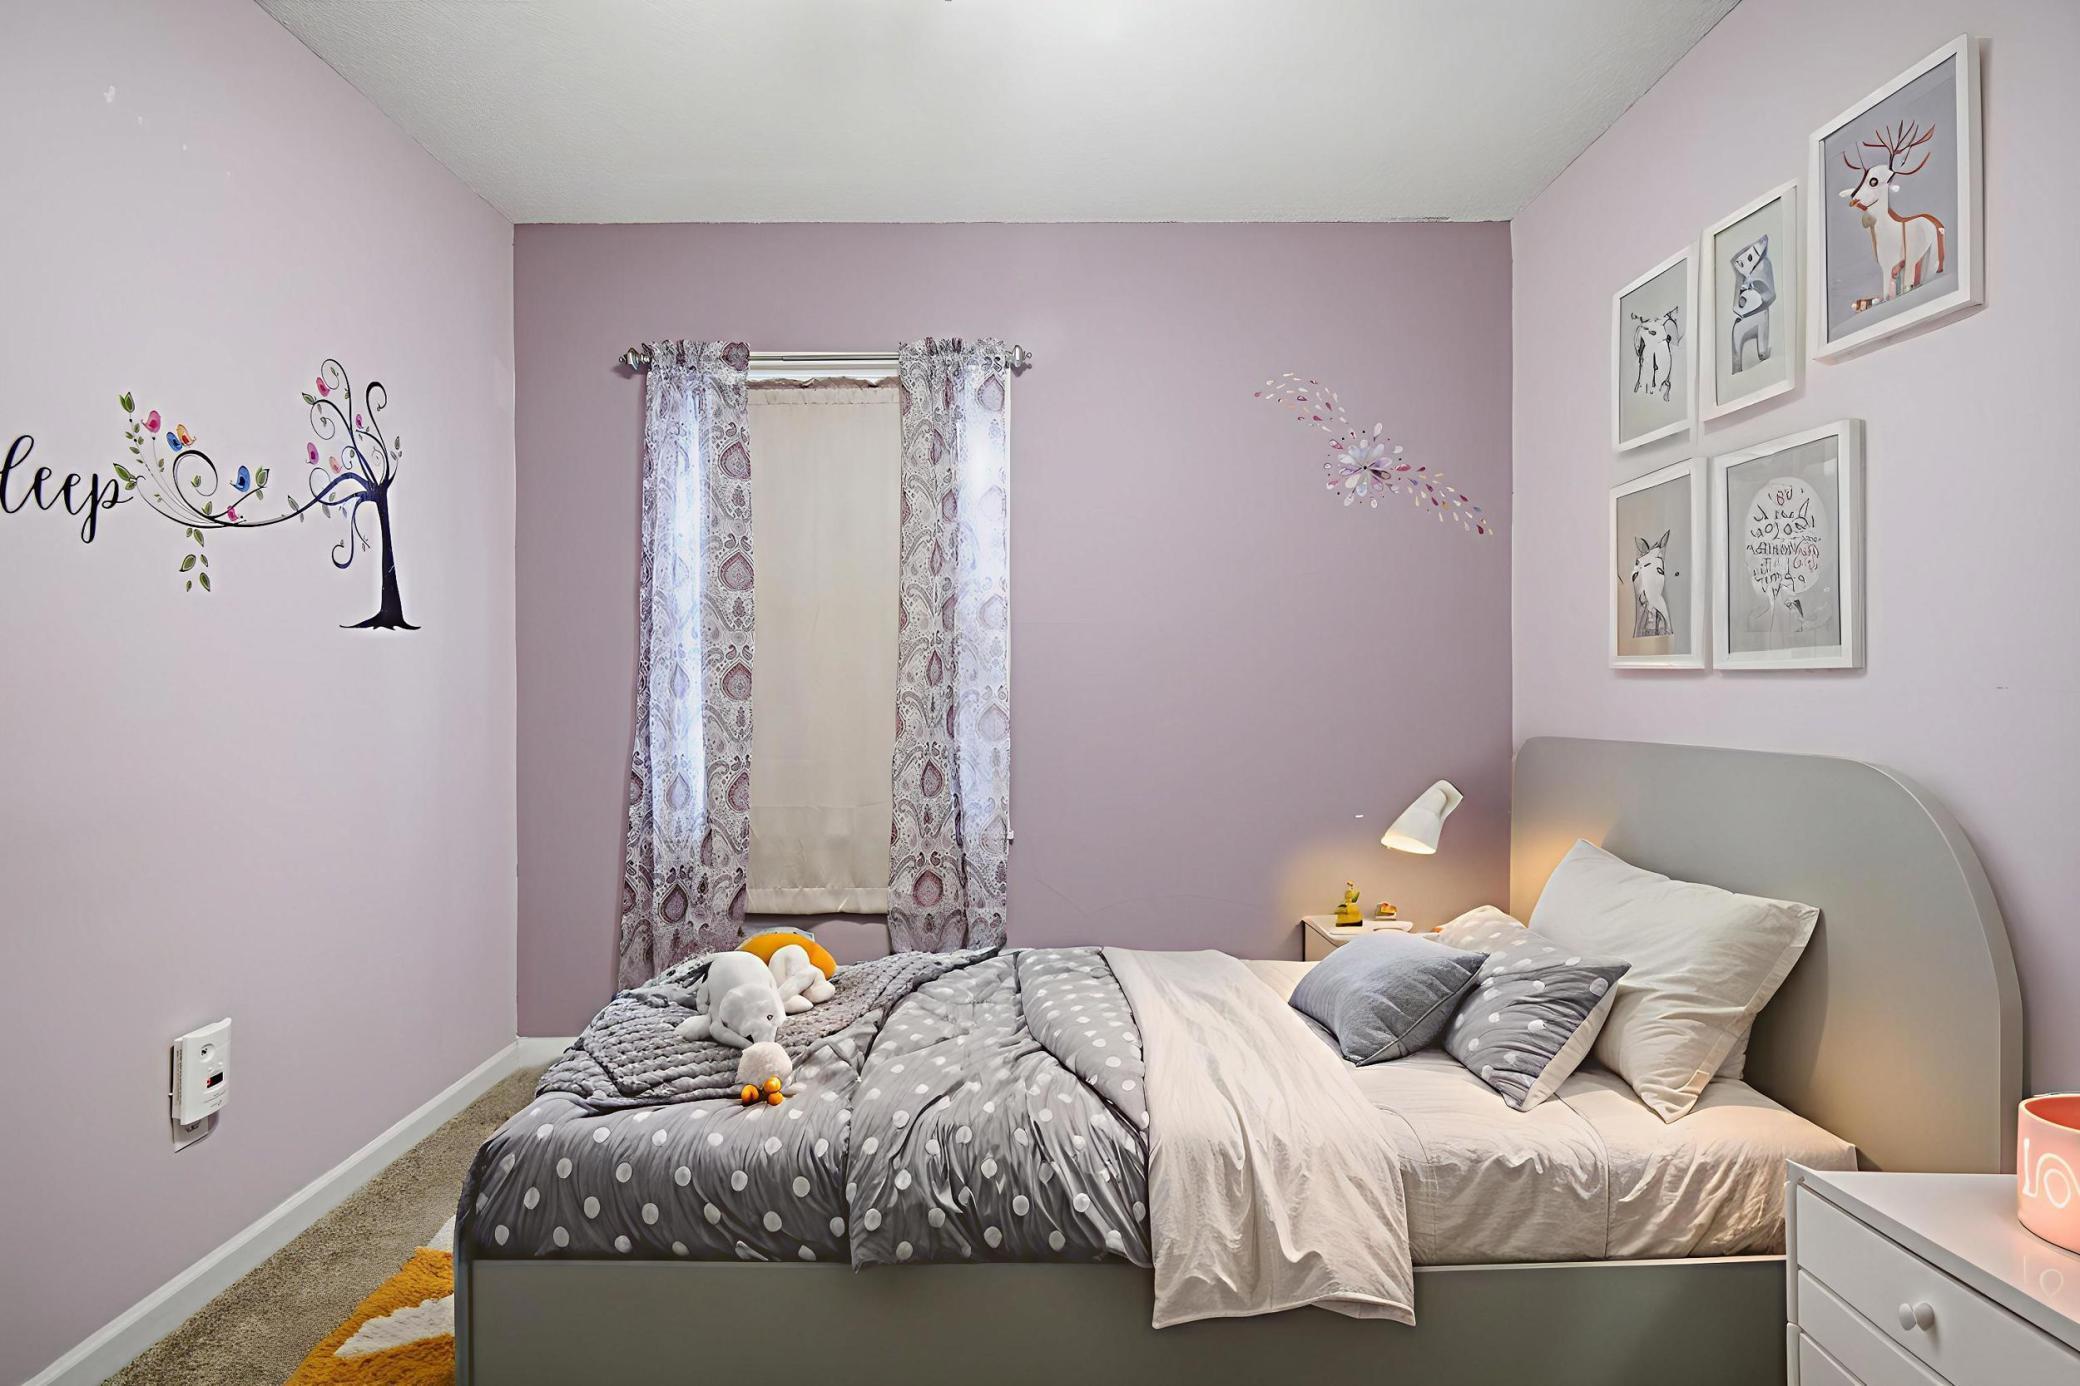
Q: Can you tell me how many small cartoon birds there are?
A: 9